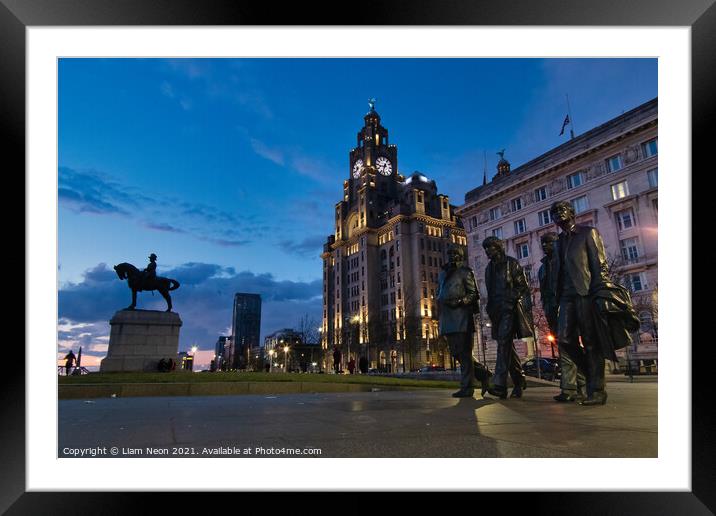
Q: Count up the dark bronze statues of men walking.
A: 4